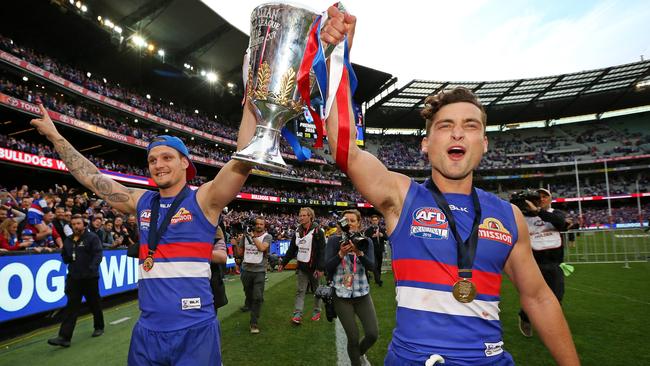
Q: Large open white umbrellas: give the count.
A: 0